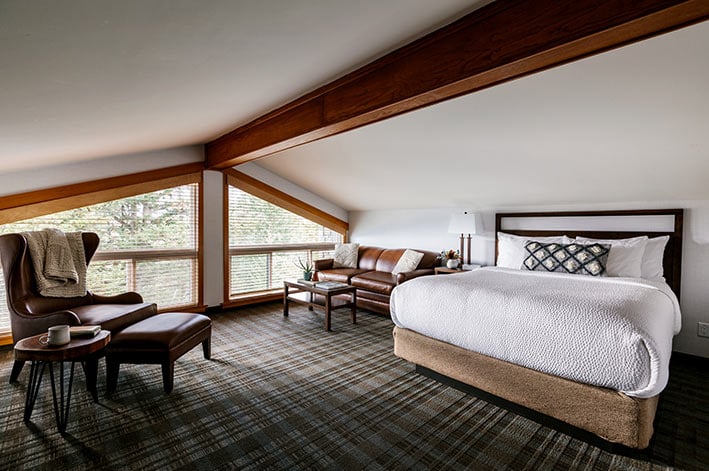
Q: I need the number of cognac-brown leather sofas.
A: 1